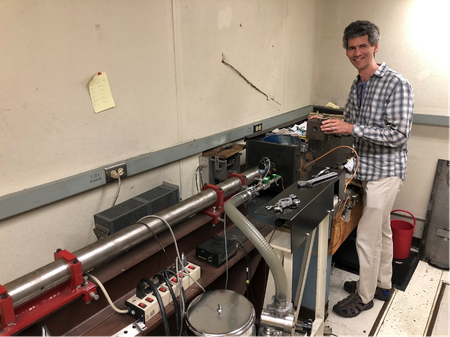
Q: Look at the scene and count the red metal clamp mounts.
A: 4